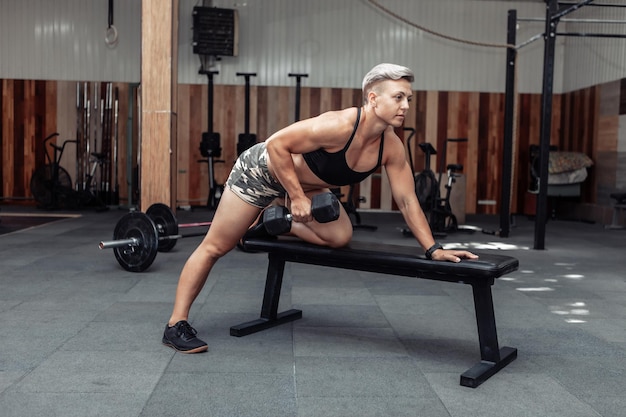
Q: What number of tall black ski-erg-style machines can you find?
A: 3